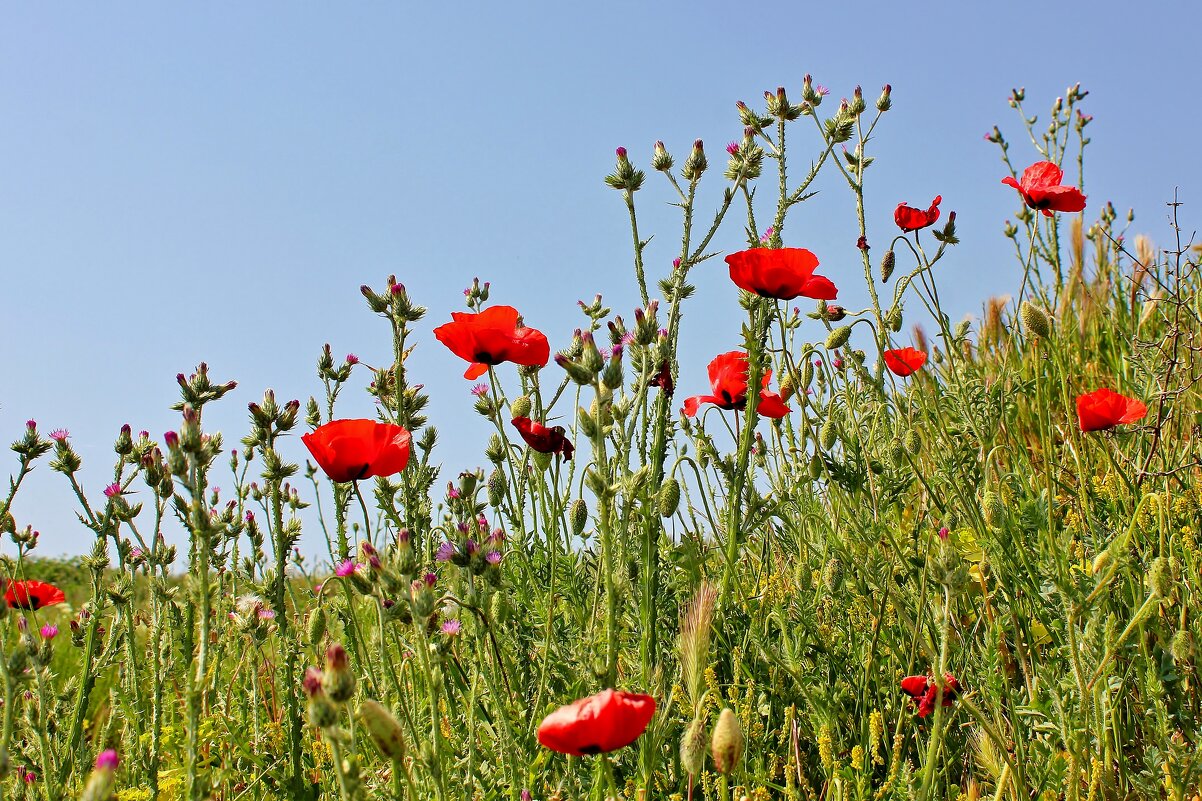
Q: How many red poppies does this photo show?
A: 12